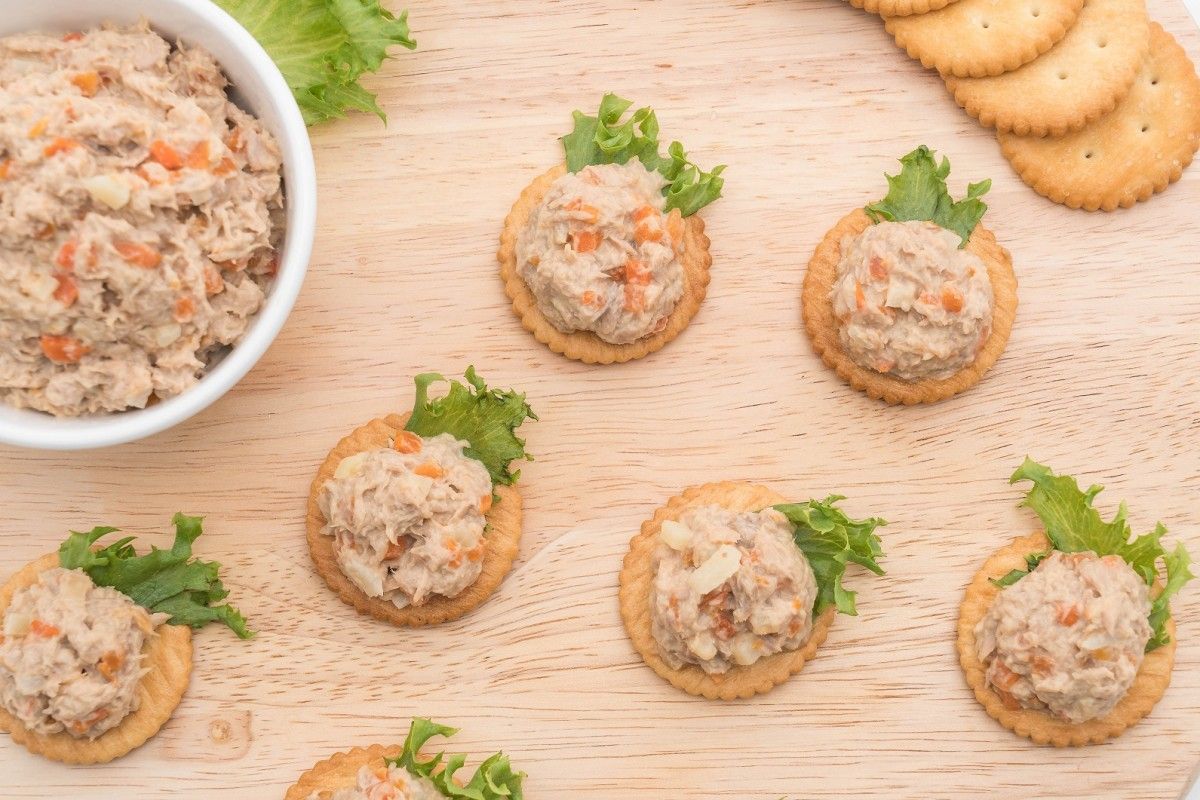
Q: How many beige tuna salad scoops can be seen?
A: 7